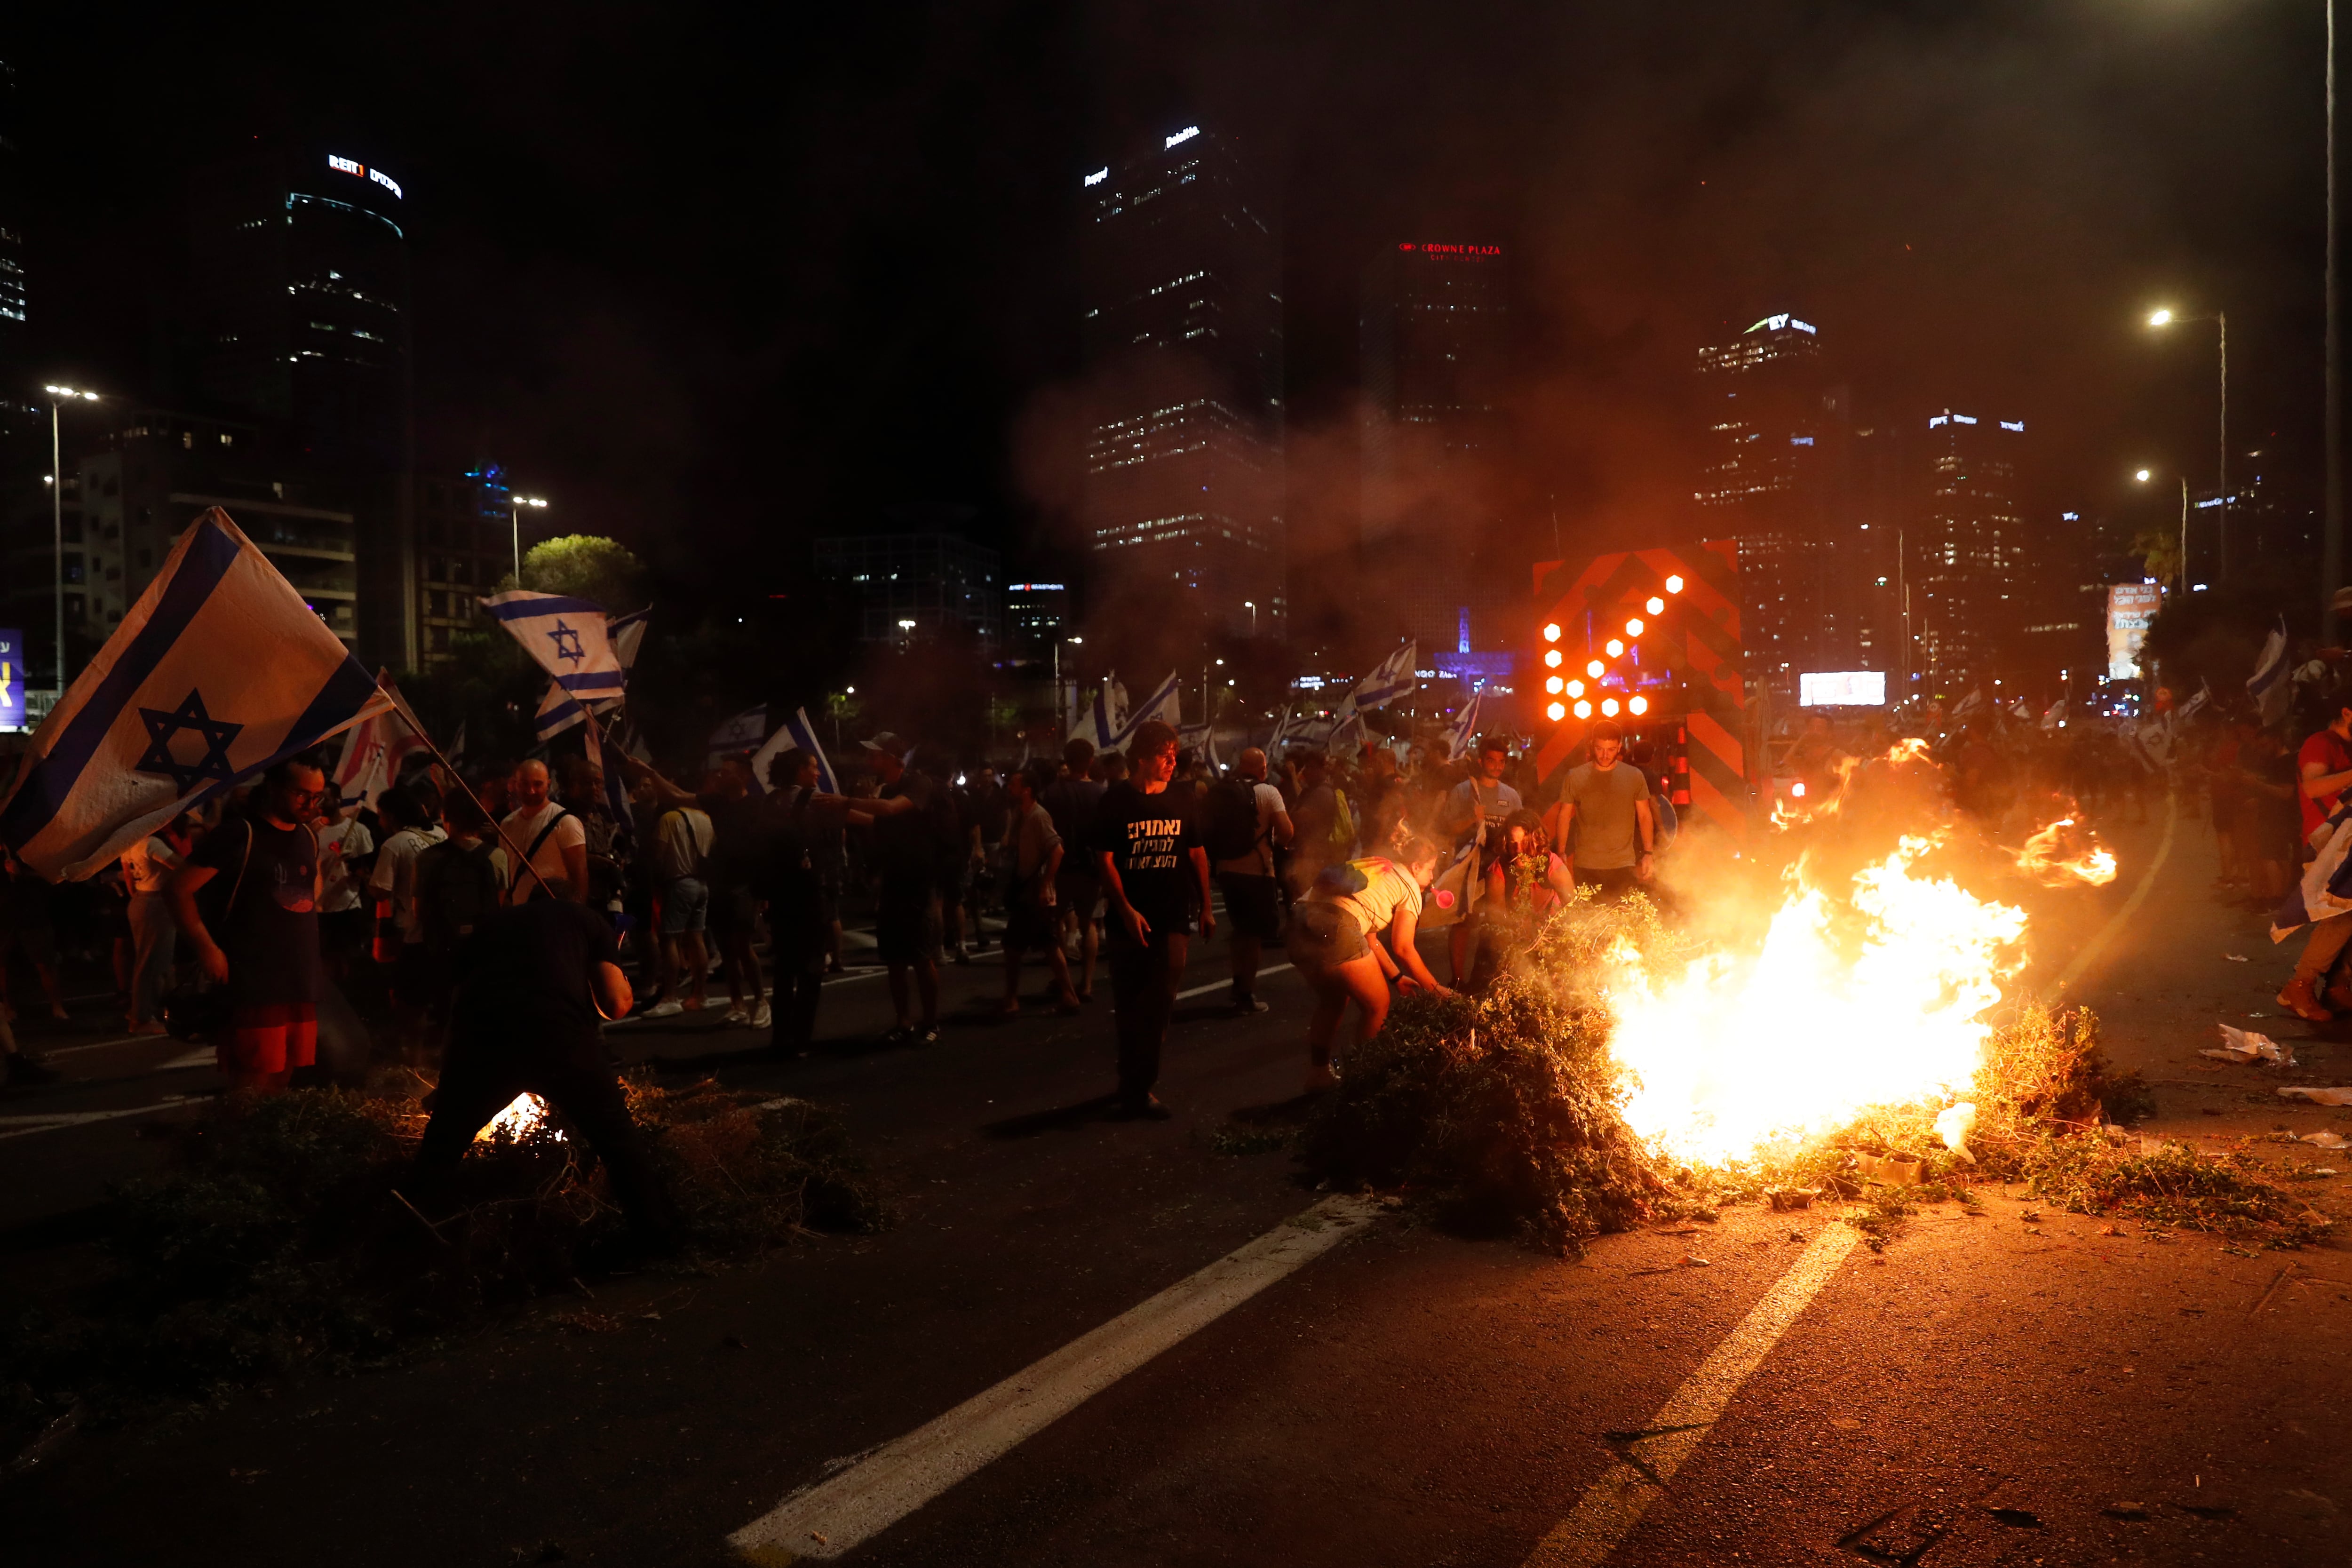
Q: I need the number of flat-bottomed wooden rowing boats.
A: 0